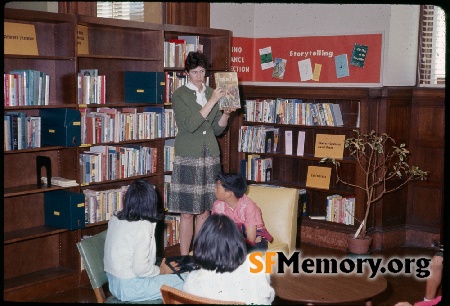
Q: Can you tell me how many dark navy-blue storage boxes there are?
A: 3